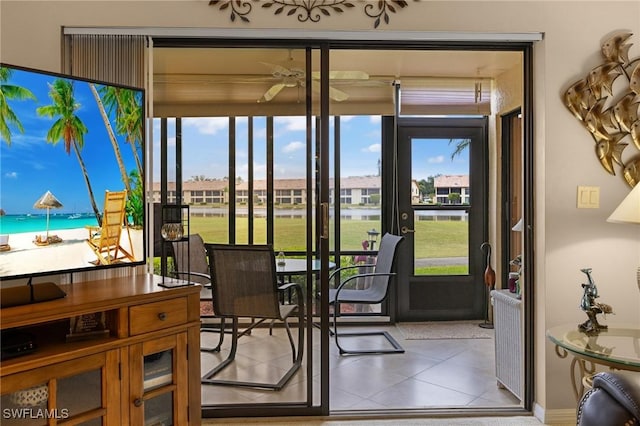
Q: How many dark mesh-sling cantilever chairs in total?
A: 3